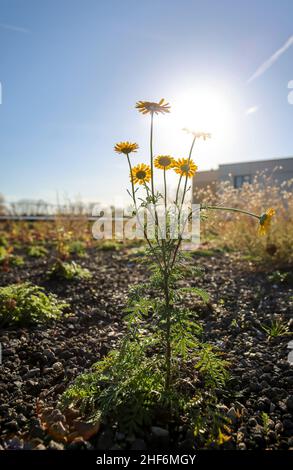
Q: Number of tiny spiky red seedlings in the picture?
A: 0